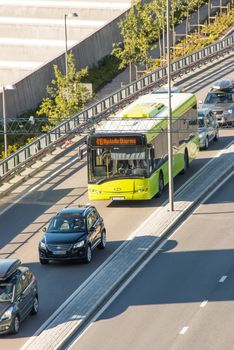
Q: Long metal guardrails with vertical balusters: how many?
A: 1